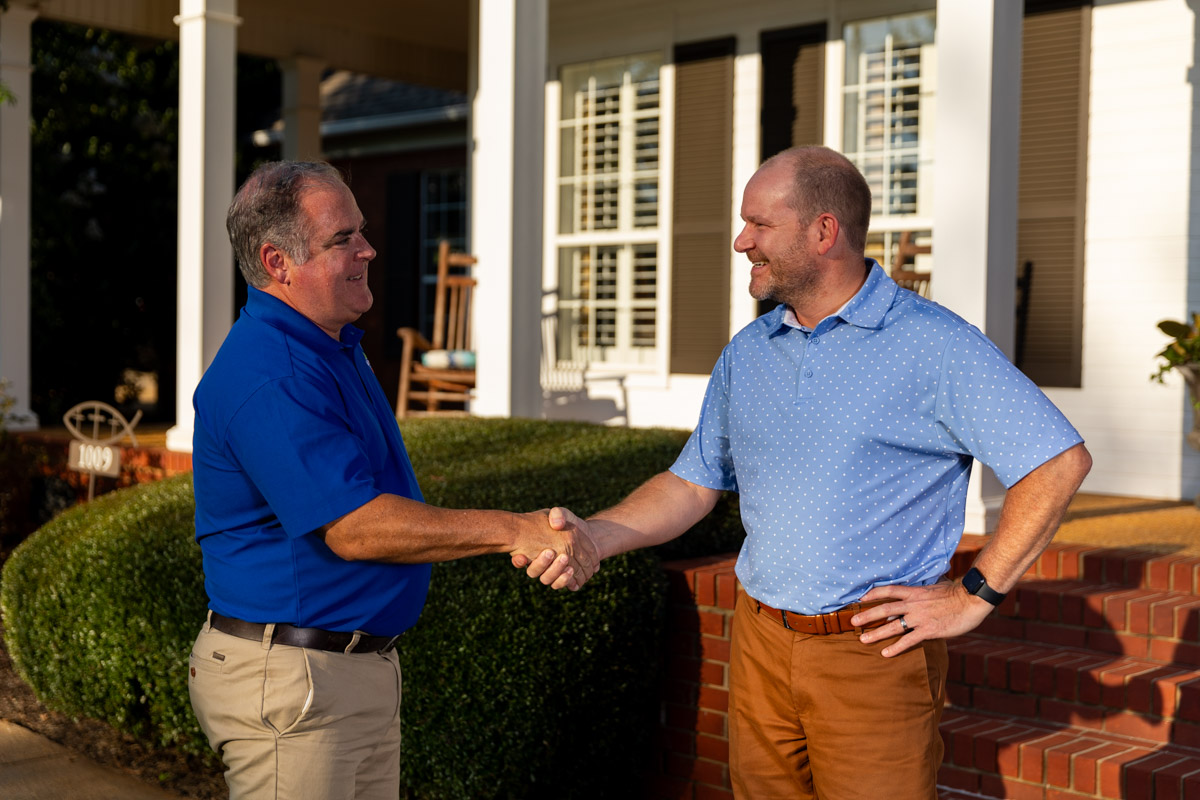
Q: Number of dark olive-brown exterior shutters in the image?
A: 3